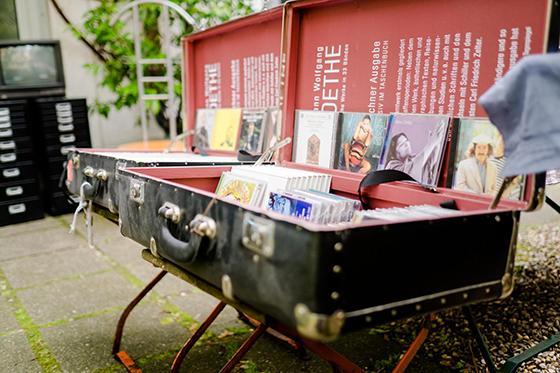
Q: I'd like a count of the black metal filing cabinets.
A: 2